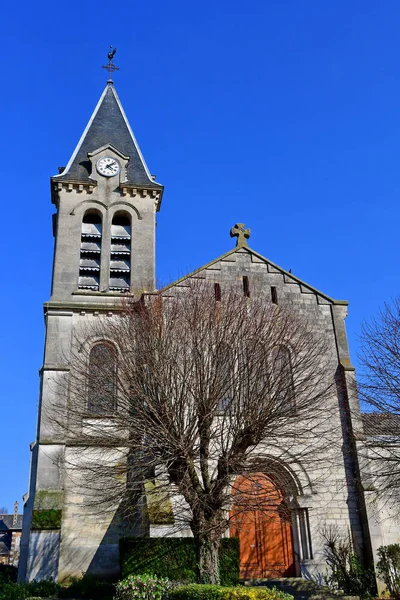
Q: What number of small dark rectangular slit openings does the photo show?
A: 3